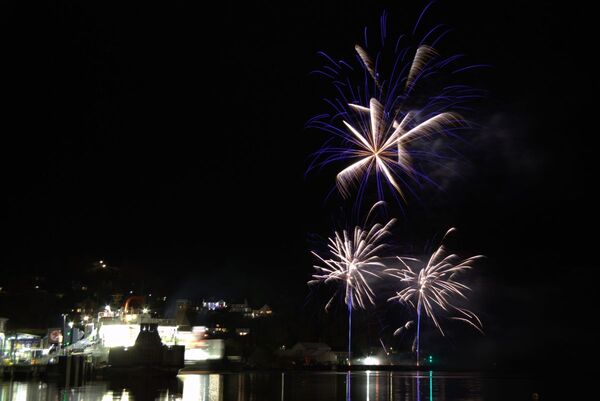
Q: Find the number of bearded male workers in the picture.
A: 0